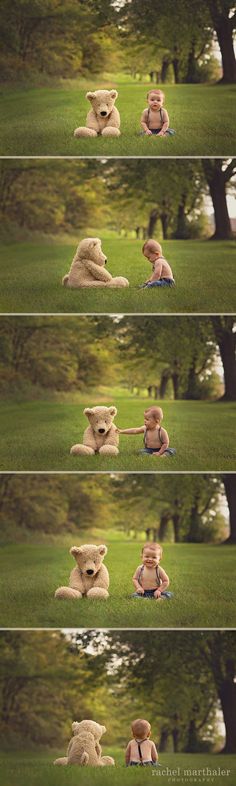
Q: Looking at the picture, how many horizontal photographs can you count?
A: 5